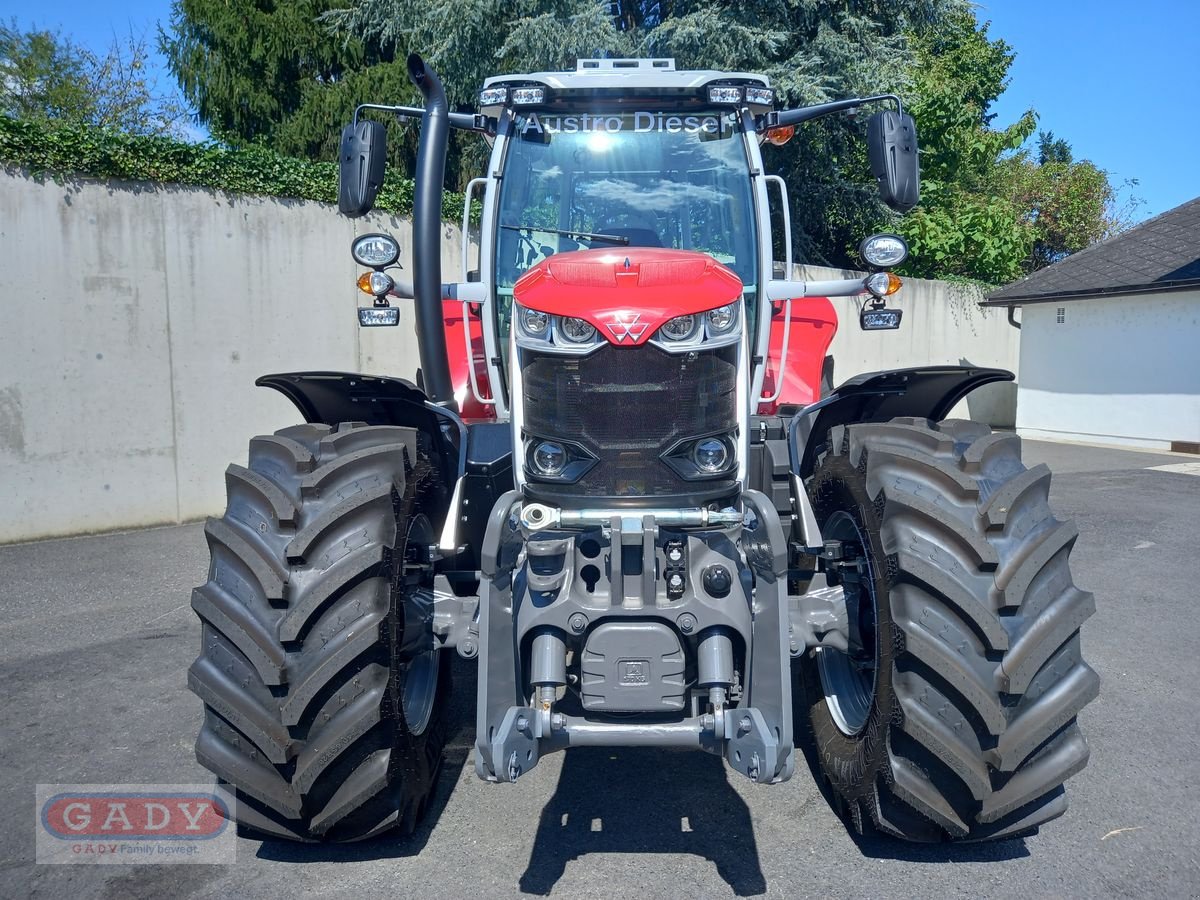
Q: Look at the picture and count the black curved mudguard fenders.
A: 2